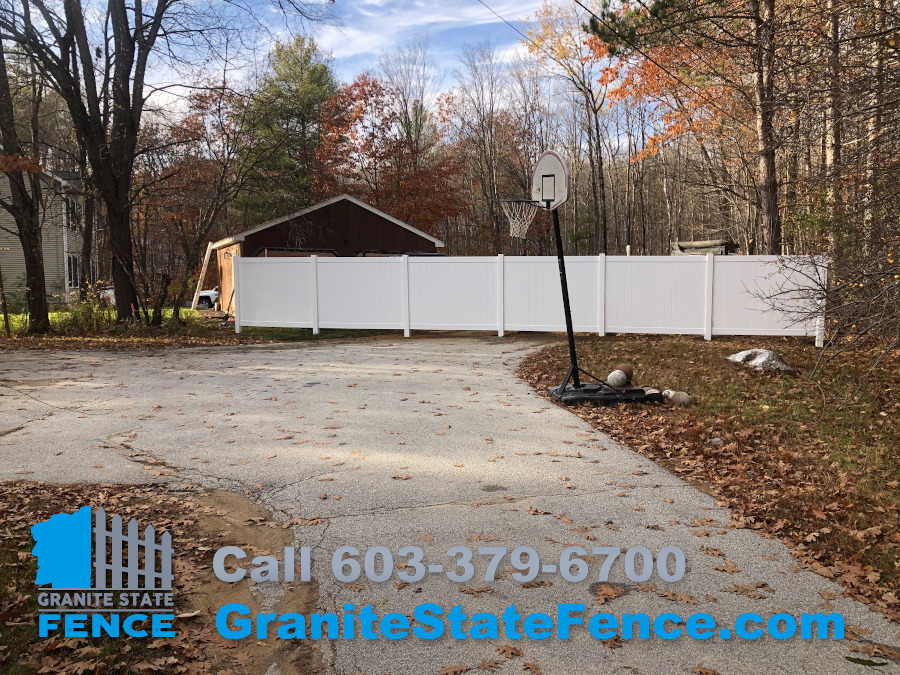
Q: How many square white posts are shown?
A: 7